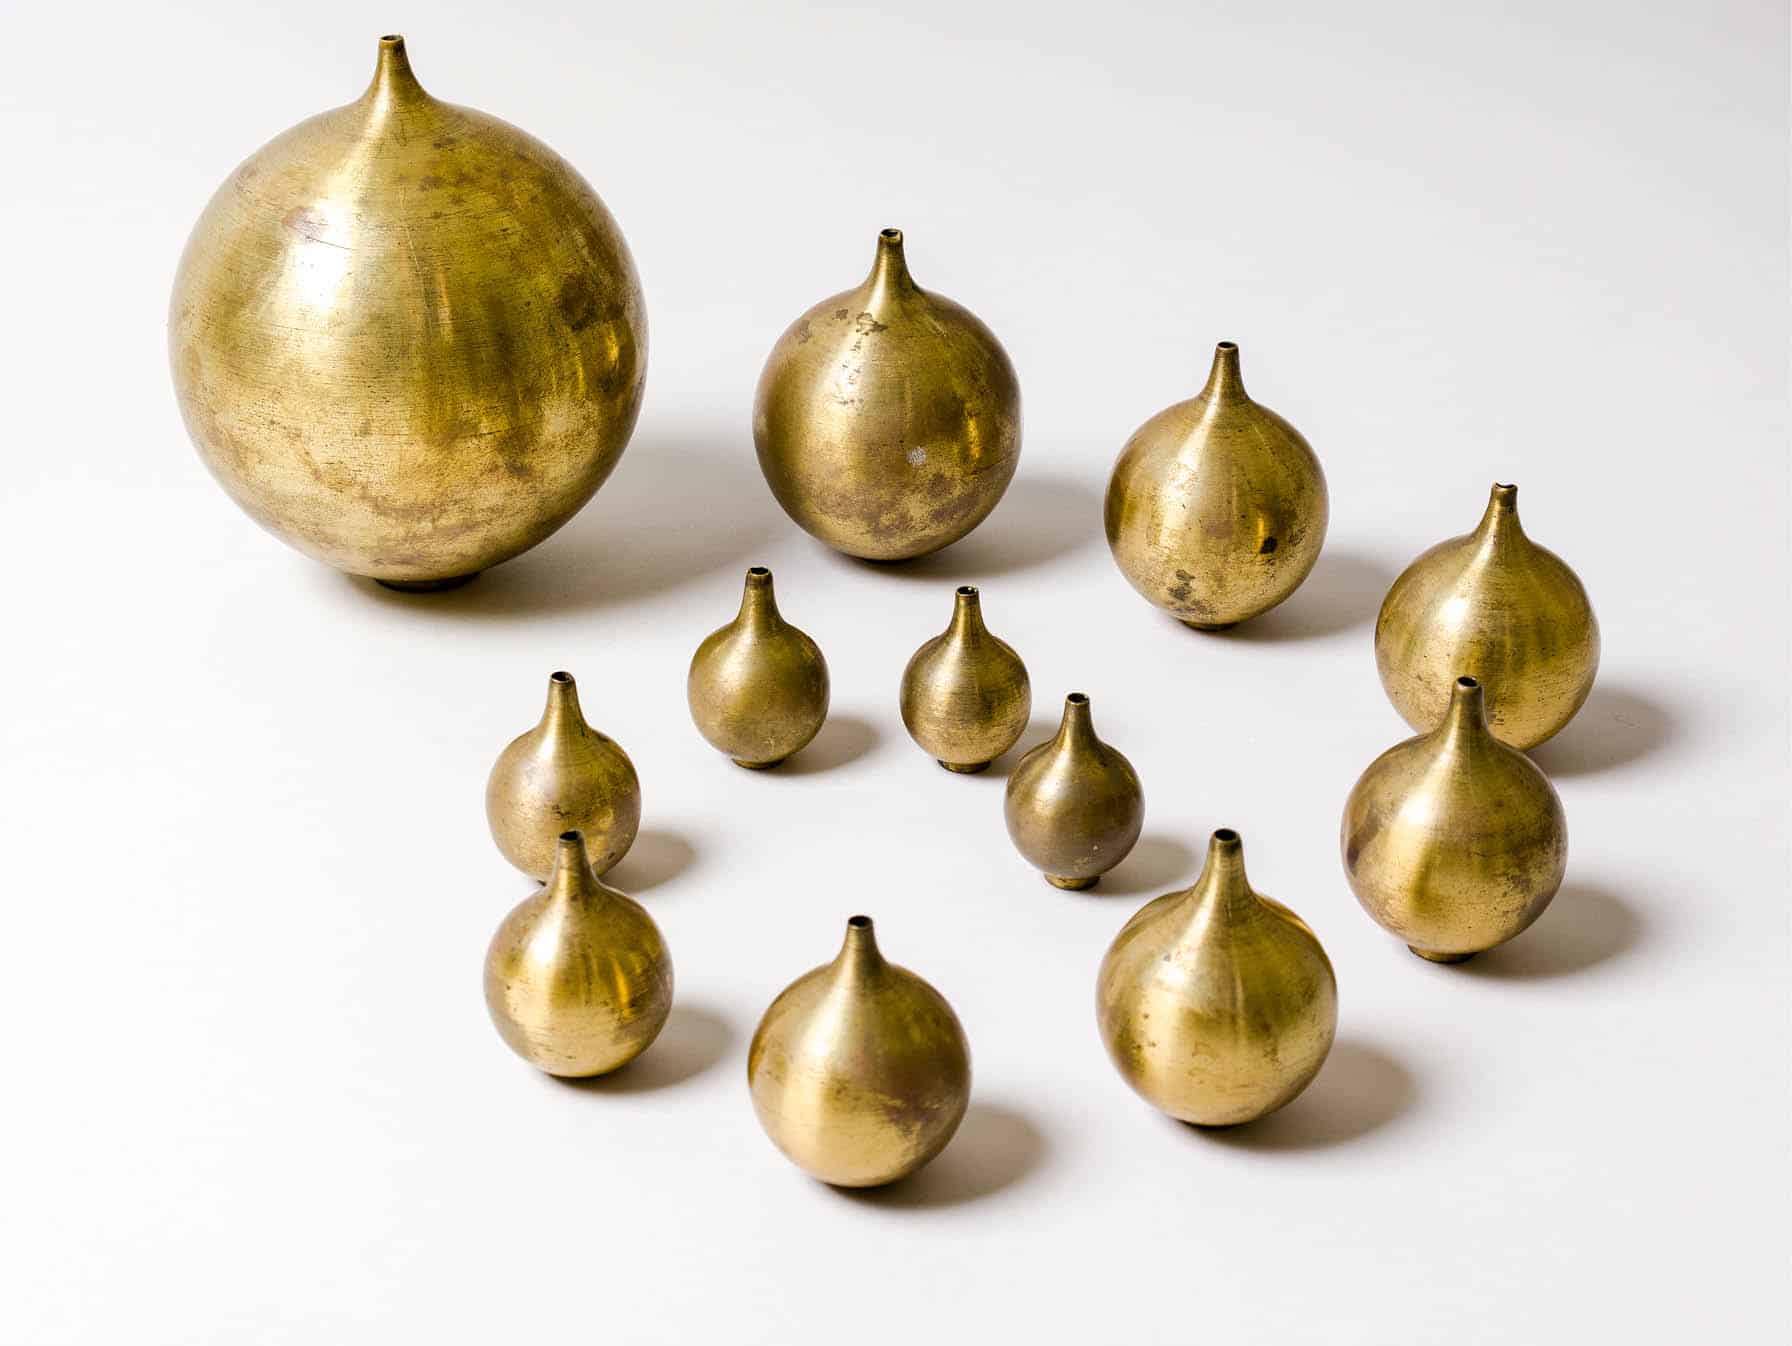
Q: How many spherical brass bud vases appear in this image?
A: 12